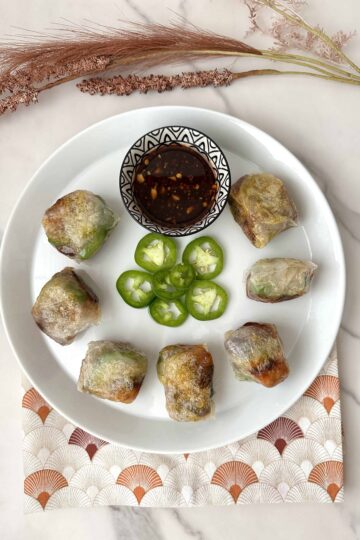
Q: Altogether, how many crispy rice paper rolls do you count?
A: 7